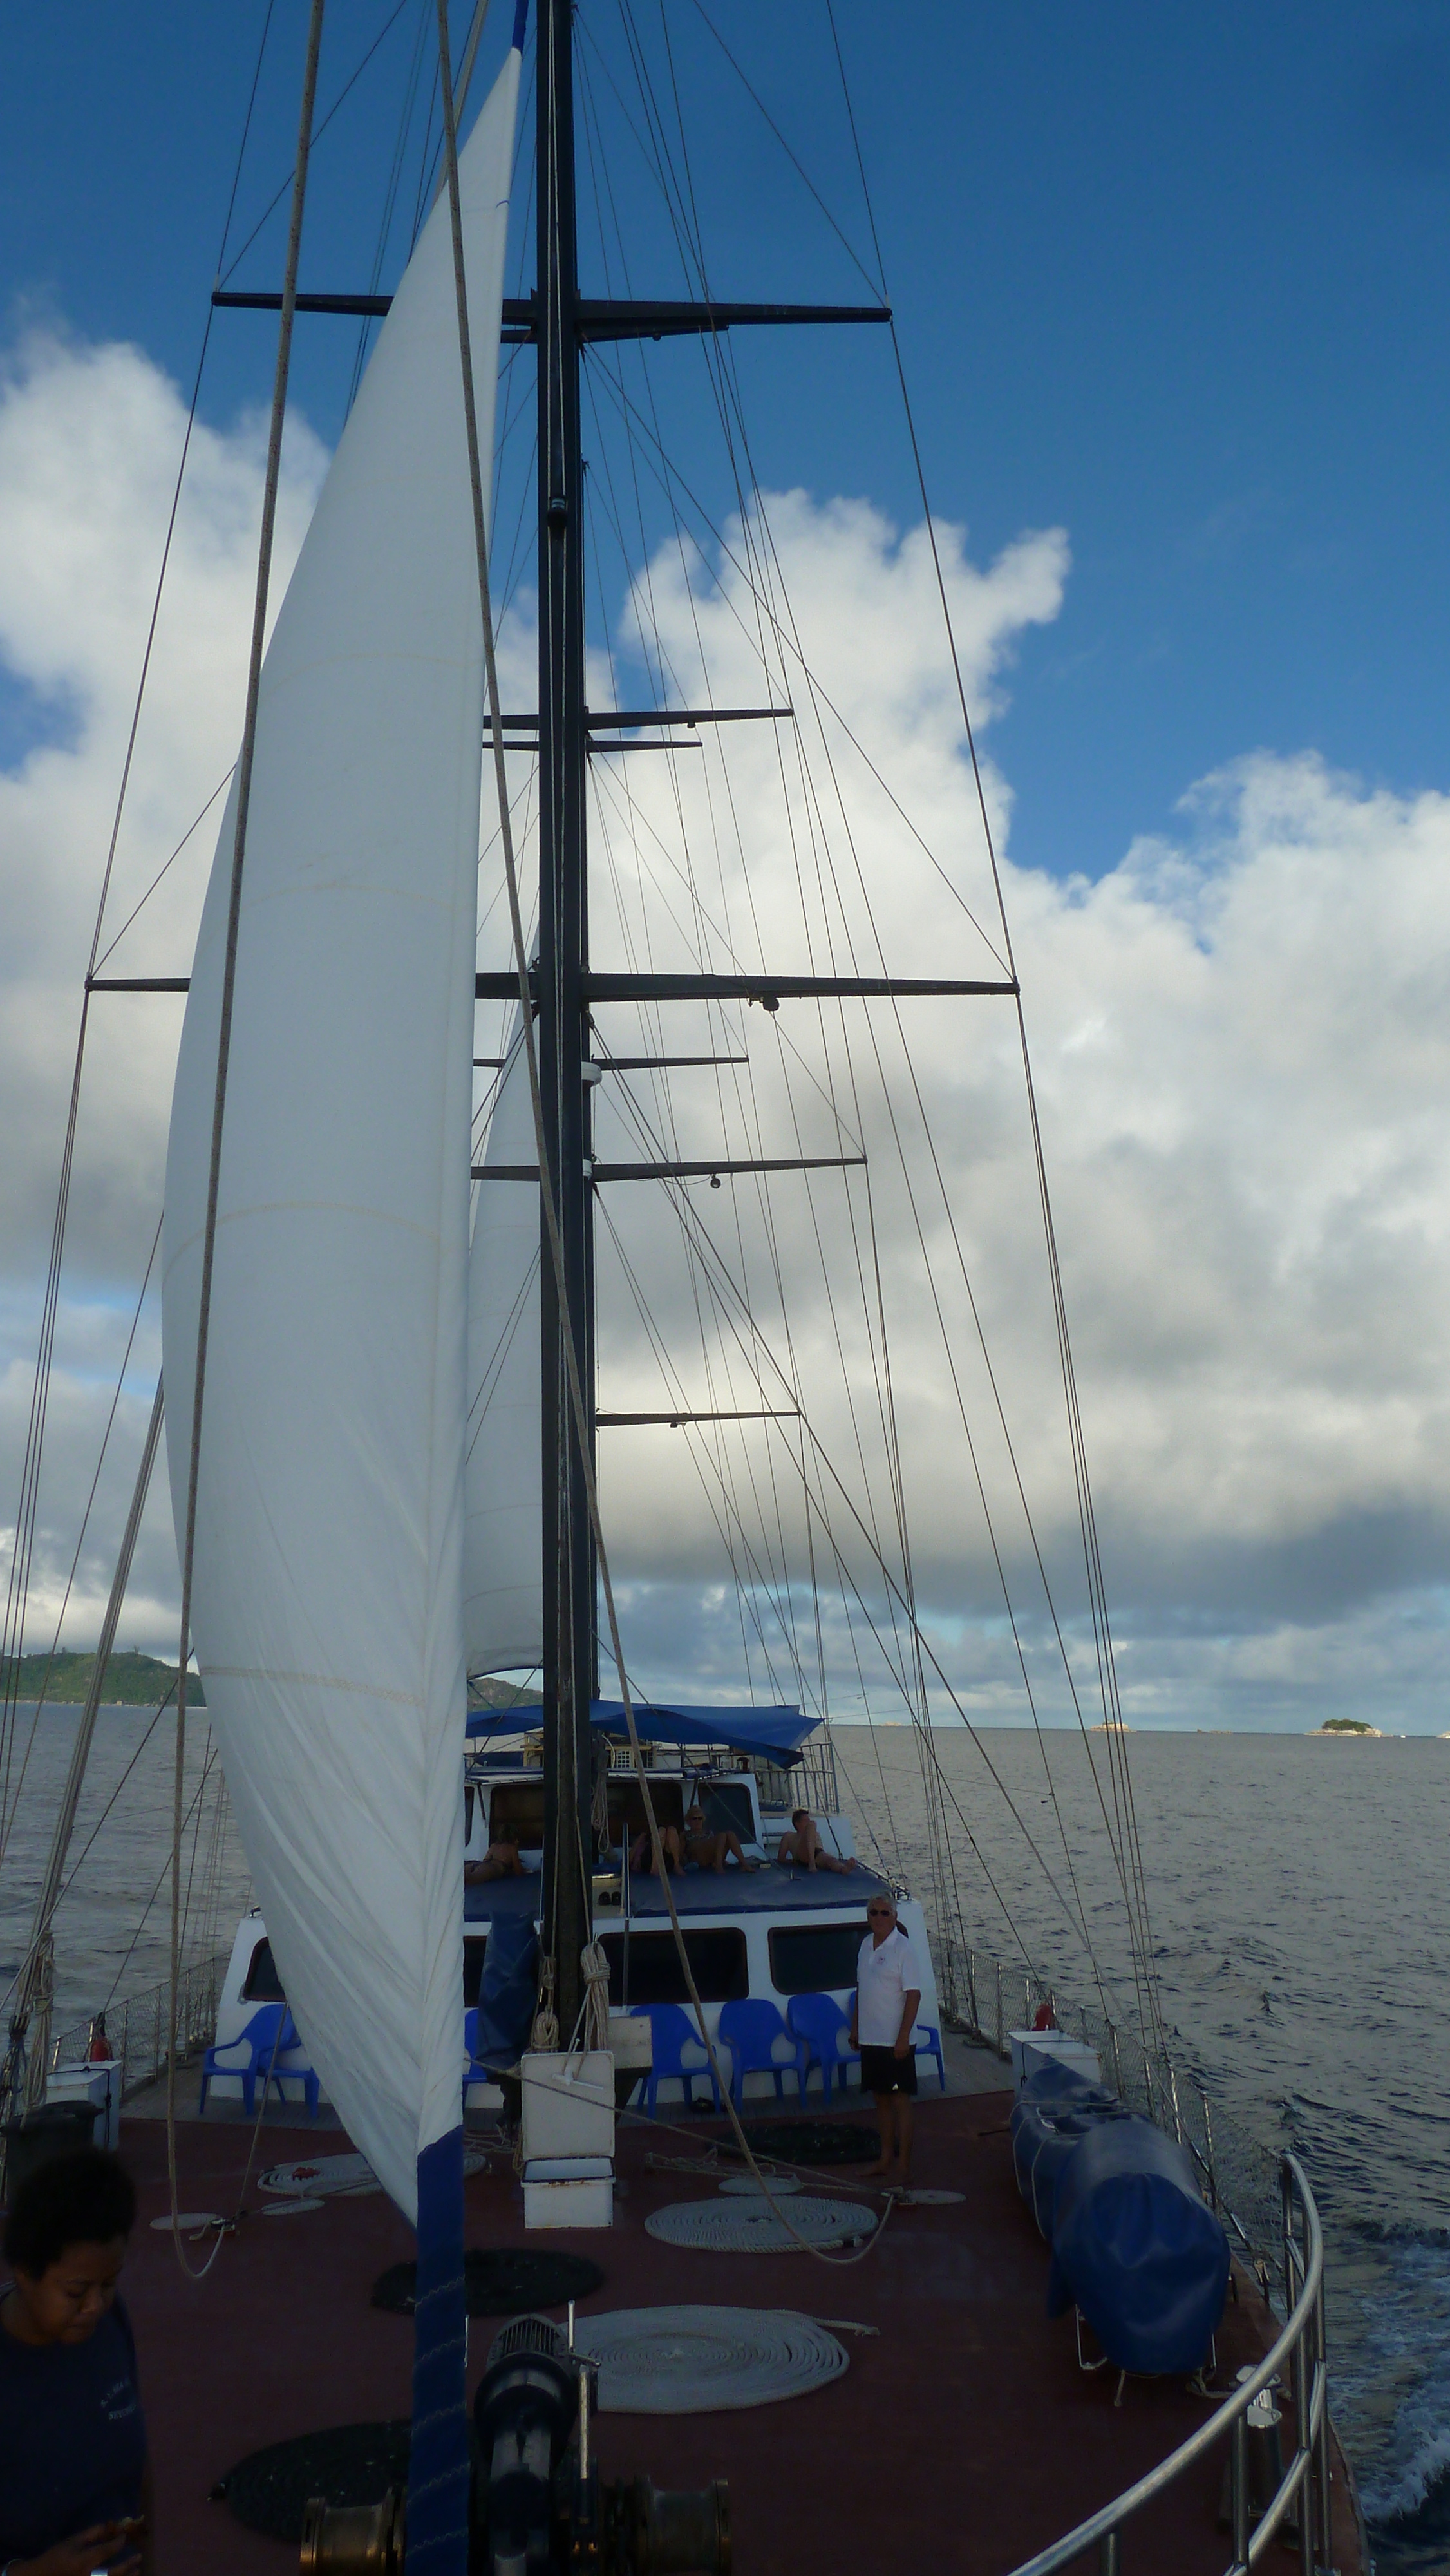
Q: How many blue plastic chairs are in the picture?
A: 7